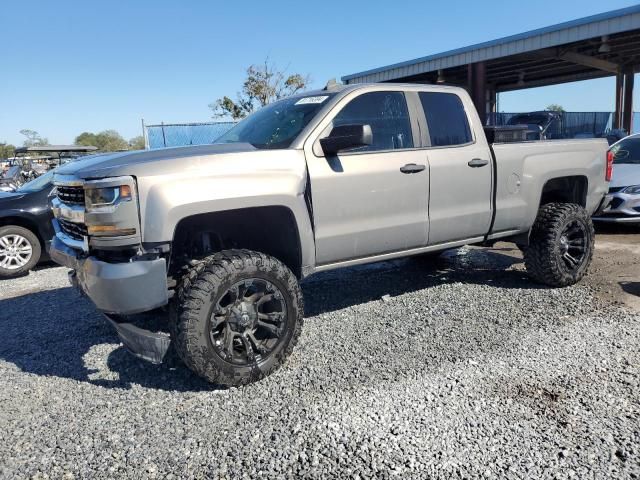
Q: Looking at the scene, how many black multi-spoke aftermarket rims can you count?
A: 2